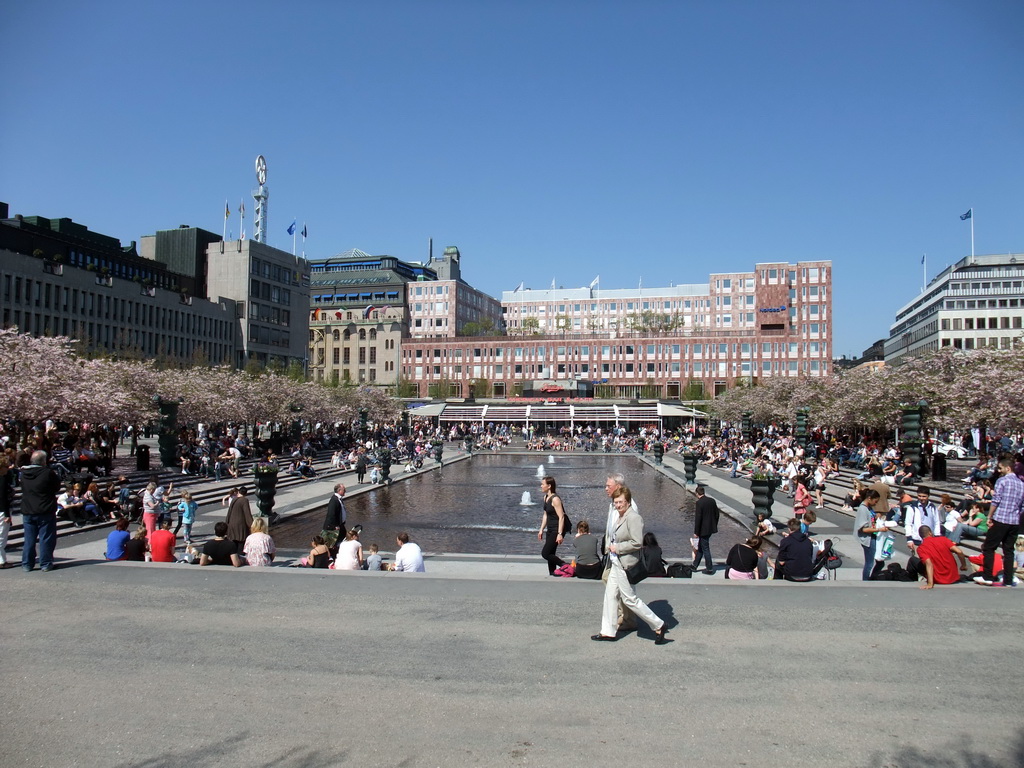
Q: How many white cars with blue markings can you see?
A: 0